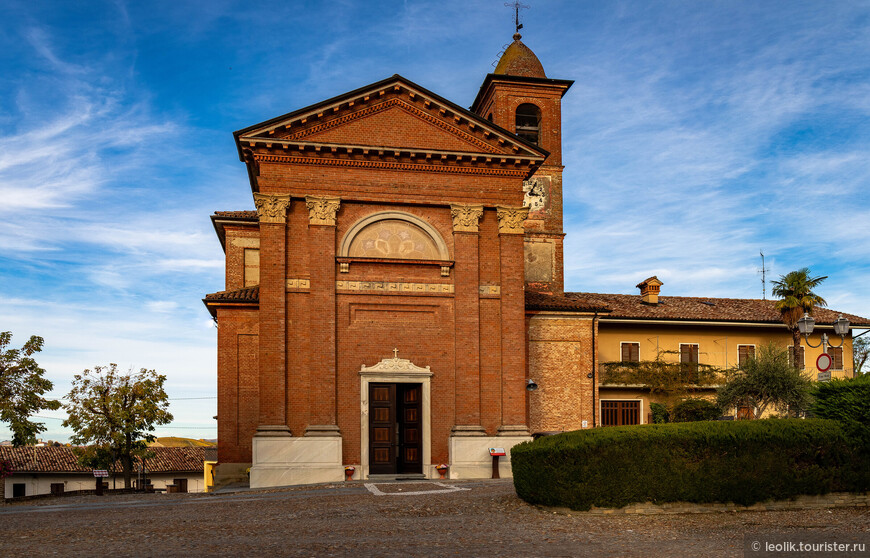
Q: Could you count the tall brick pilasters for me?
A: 4